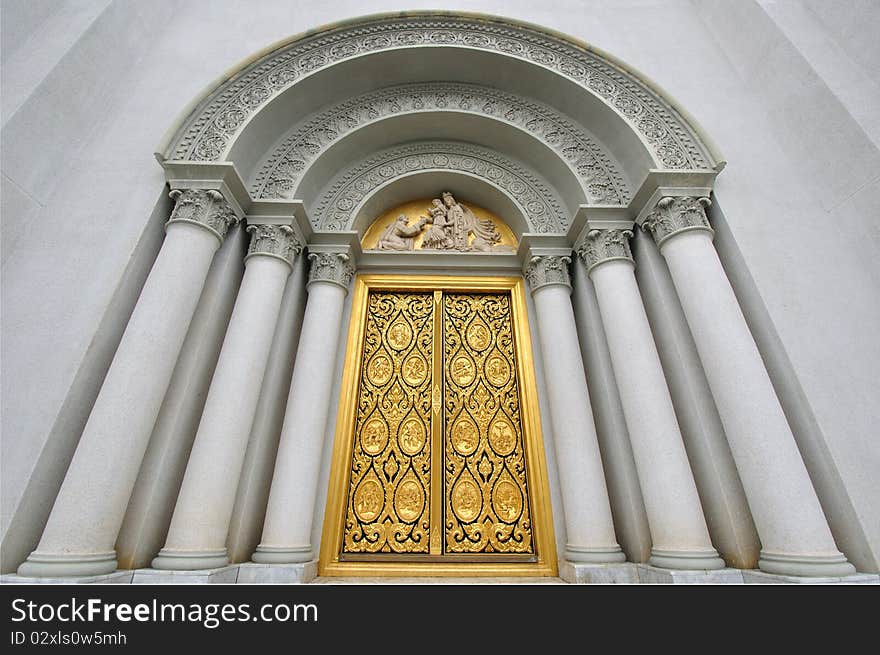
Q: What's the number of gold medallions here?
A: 14